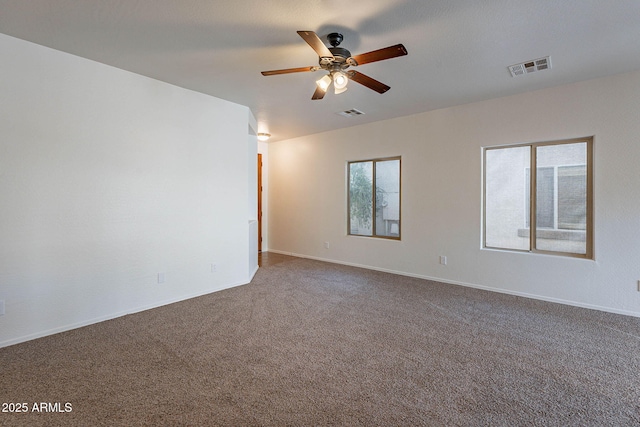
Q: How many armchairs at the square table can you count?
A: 0